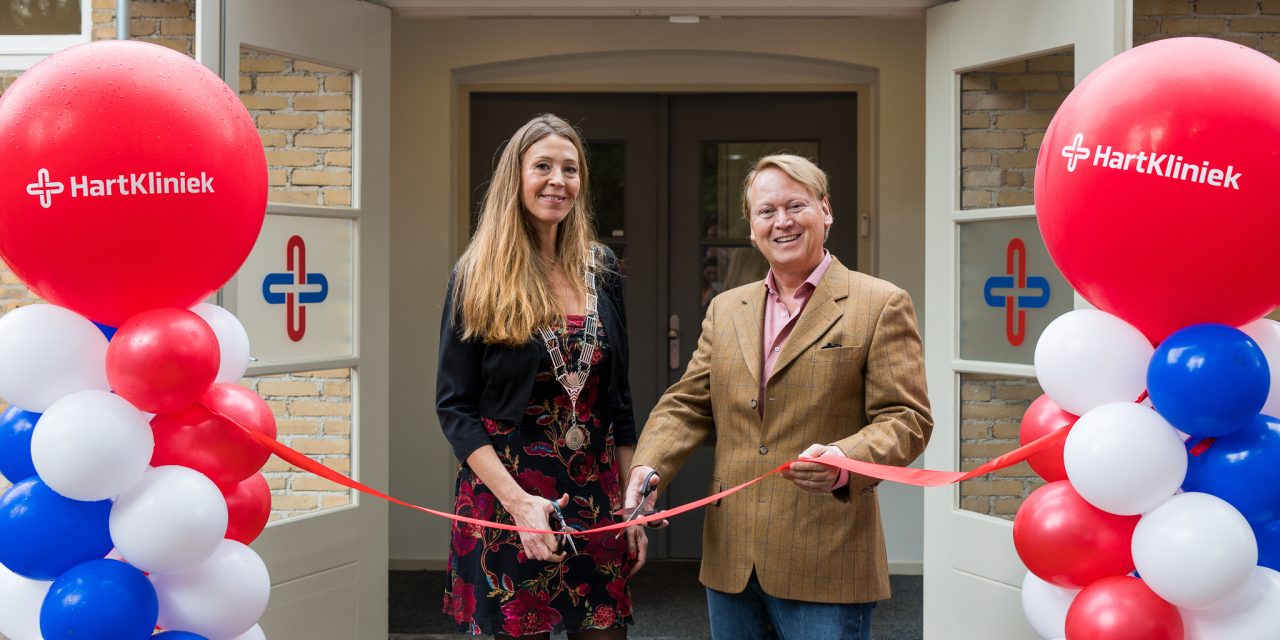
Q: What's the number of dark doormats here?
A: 1